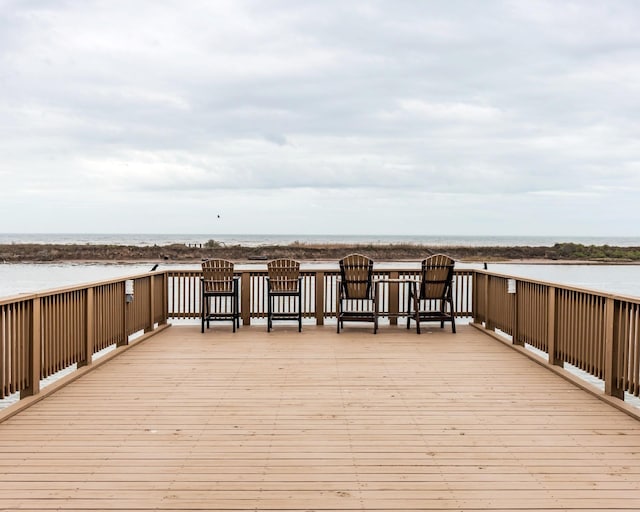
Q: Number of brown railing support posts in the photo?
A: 13